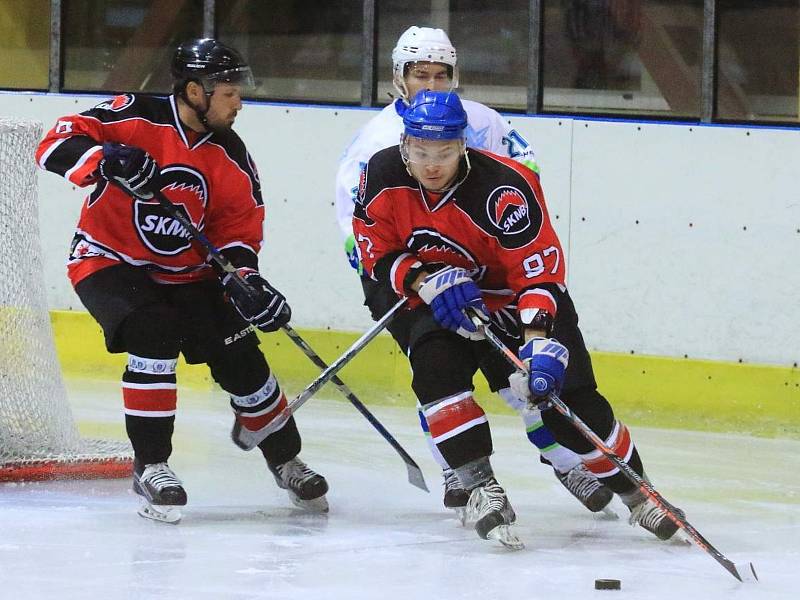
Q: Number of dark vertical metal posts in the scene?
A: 5